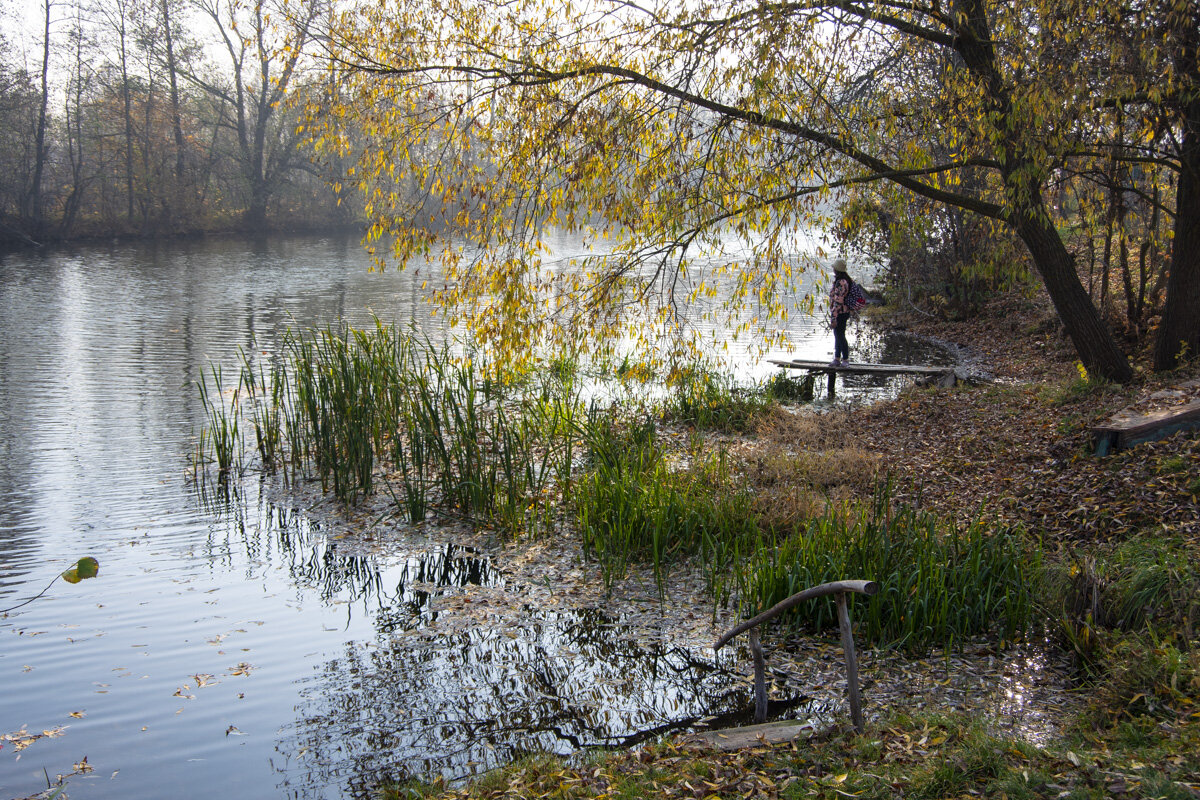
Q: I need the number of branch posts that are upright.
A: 2